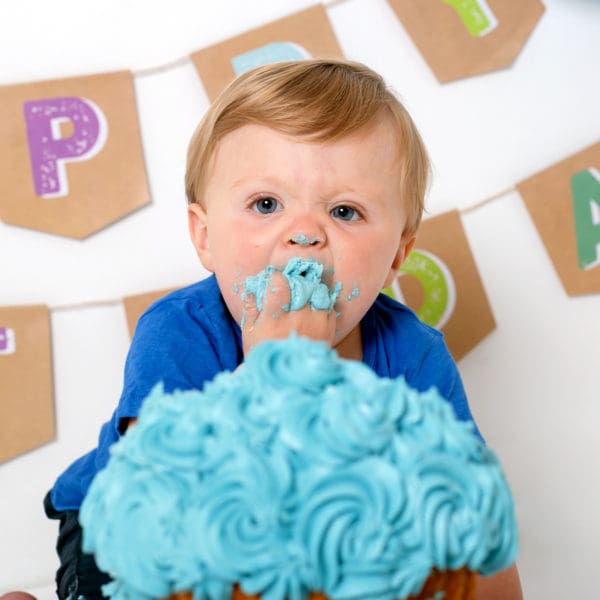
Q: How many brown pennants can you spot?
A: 7